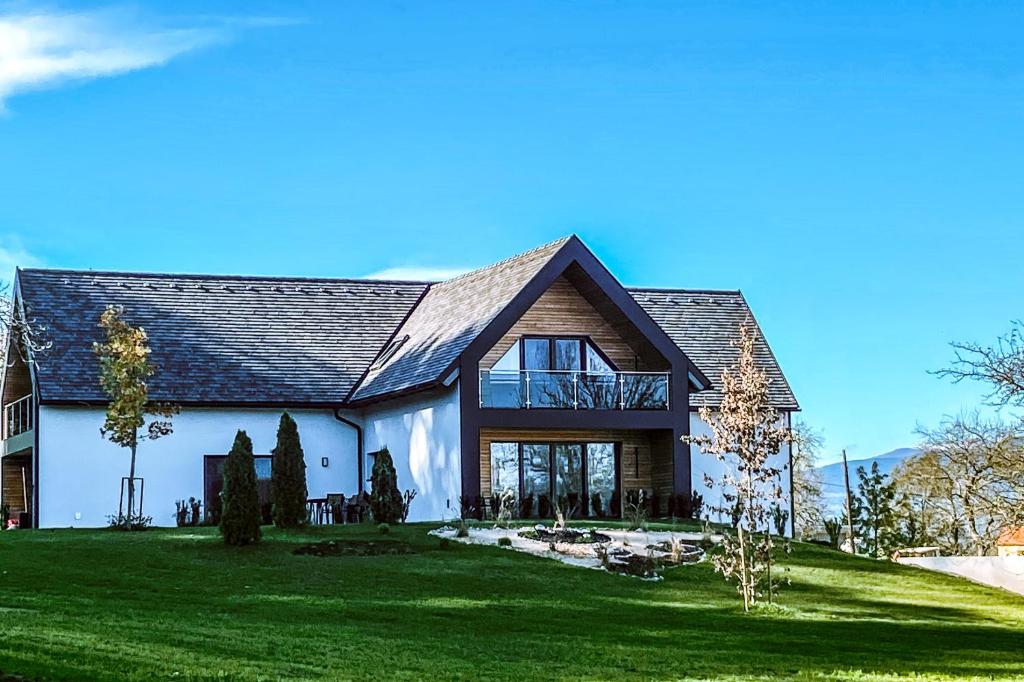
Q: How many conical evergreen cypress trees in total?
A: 3